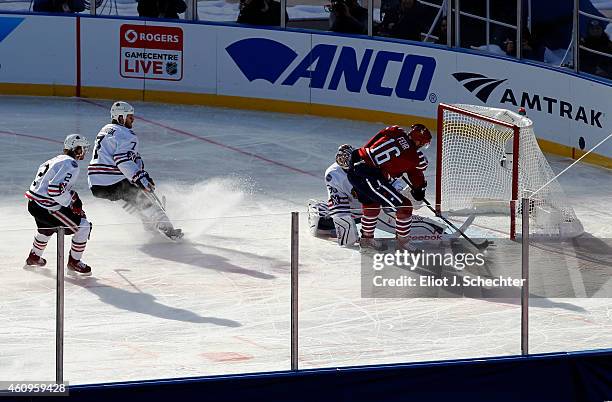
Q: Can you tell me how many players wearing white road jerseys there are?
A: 3